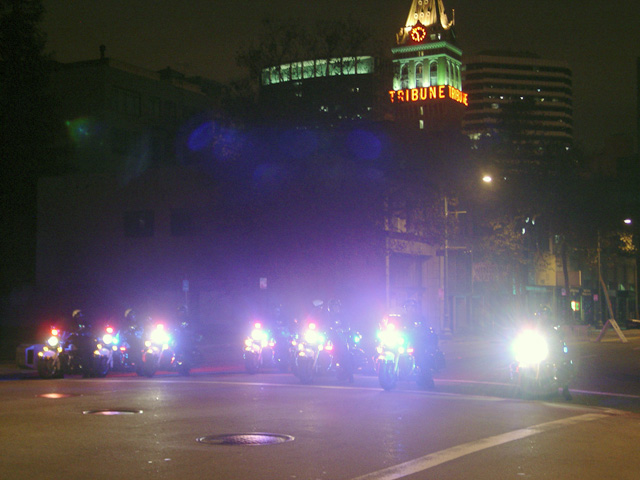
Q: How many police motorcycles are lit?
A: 7